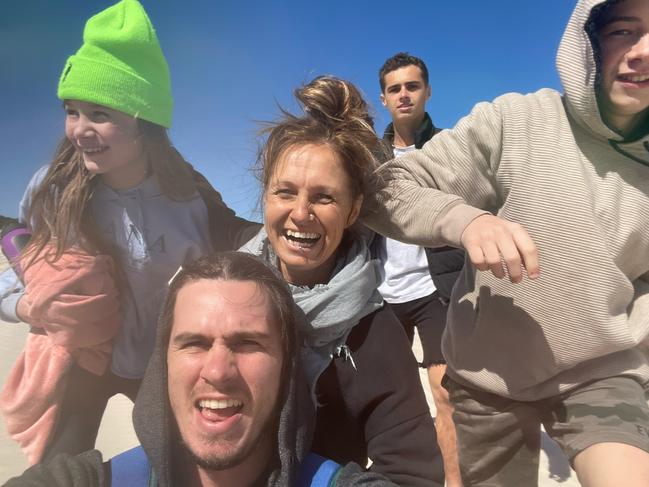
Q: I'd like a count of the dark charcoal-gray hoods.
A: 1